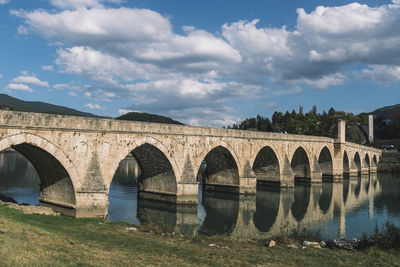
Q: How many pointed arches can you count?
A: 10